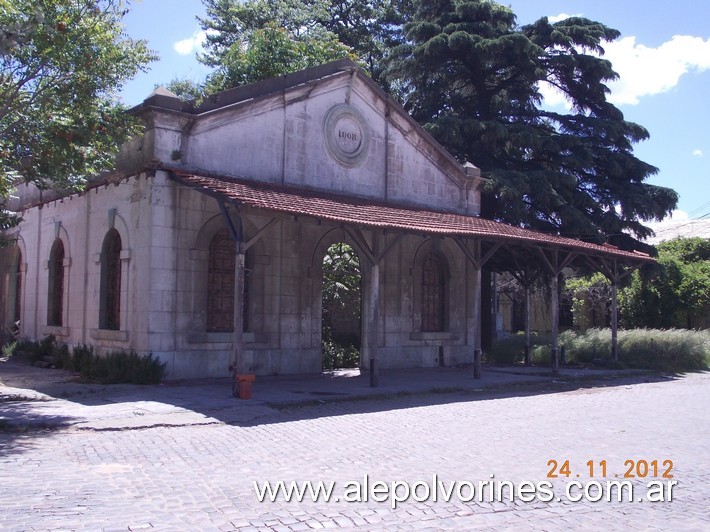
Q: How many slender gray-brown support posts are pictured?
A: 6